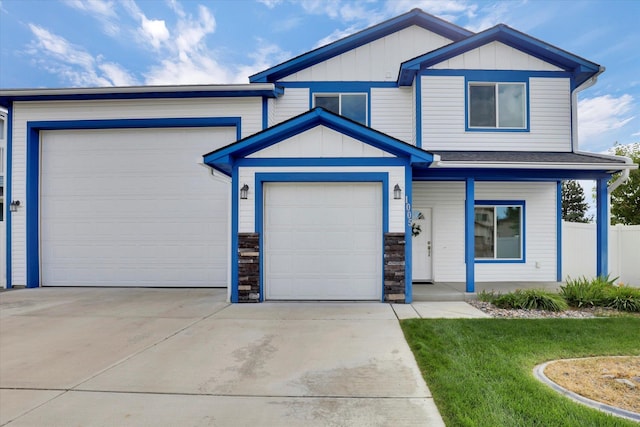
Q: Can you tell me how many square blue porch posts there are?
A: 2